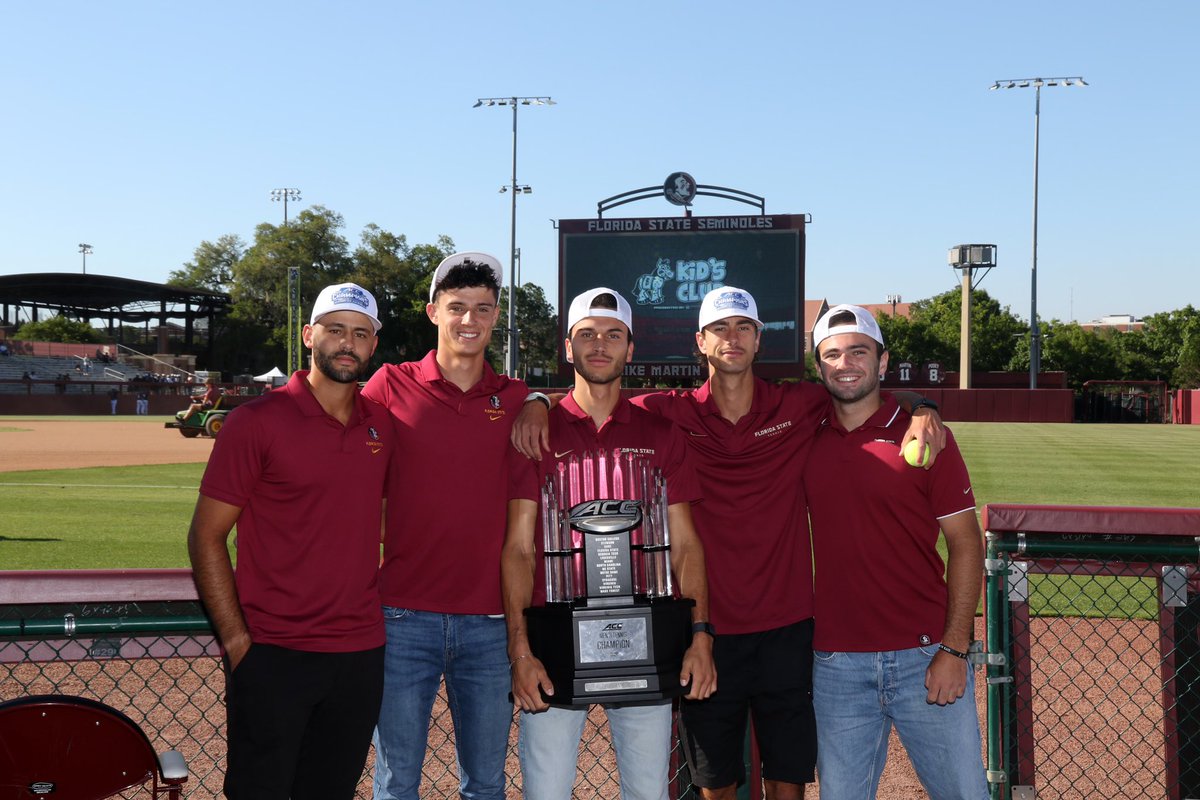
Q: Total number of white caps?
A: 5